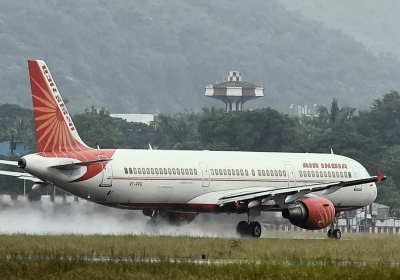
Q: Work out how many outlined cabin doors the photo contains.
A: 4